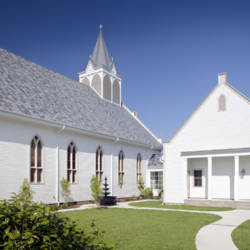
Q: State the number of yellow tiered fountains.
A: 0